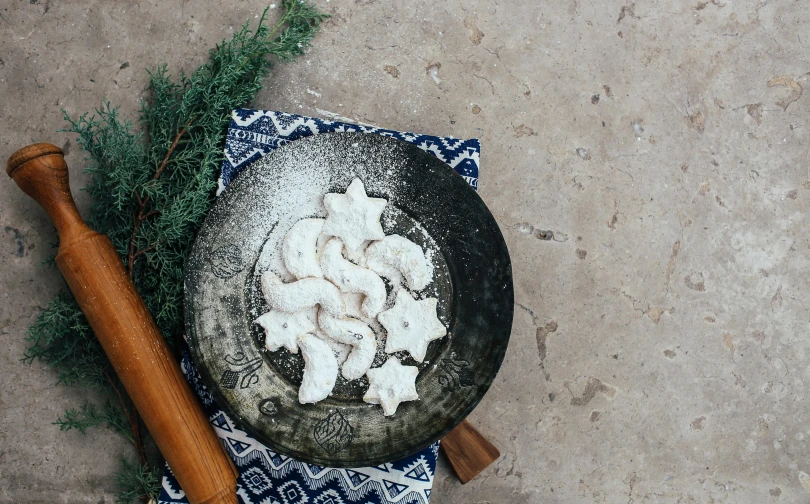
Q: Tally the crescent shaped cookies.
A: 3